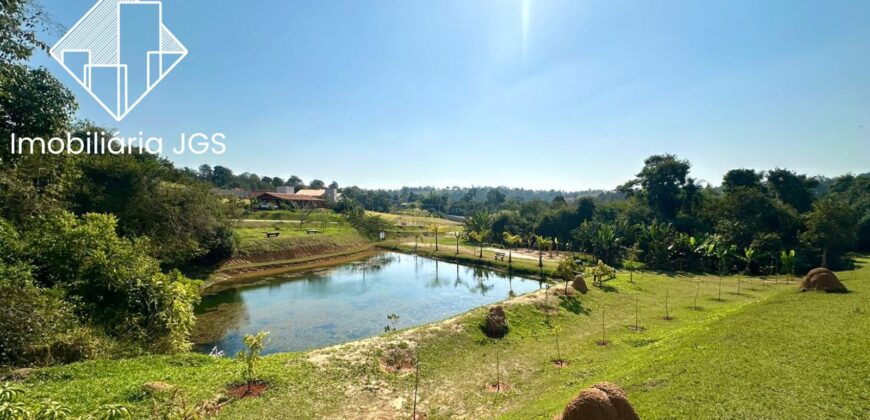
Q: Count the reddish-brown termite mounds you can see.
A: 4